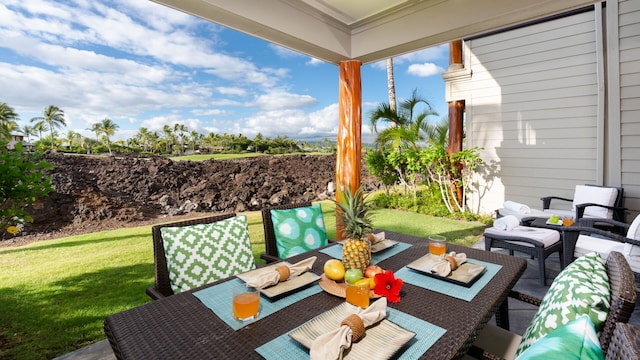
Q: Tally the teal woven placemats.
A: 4